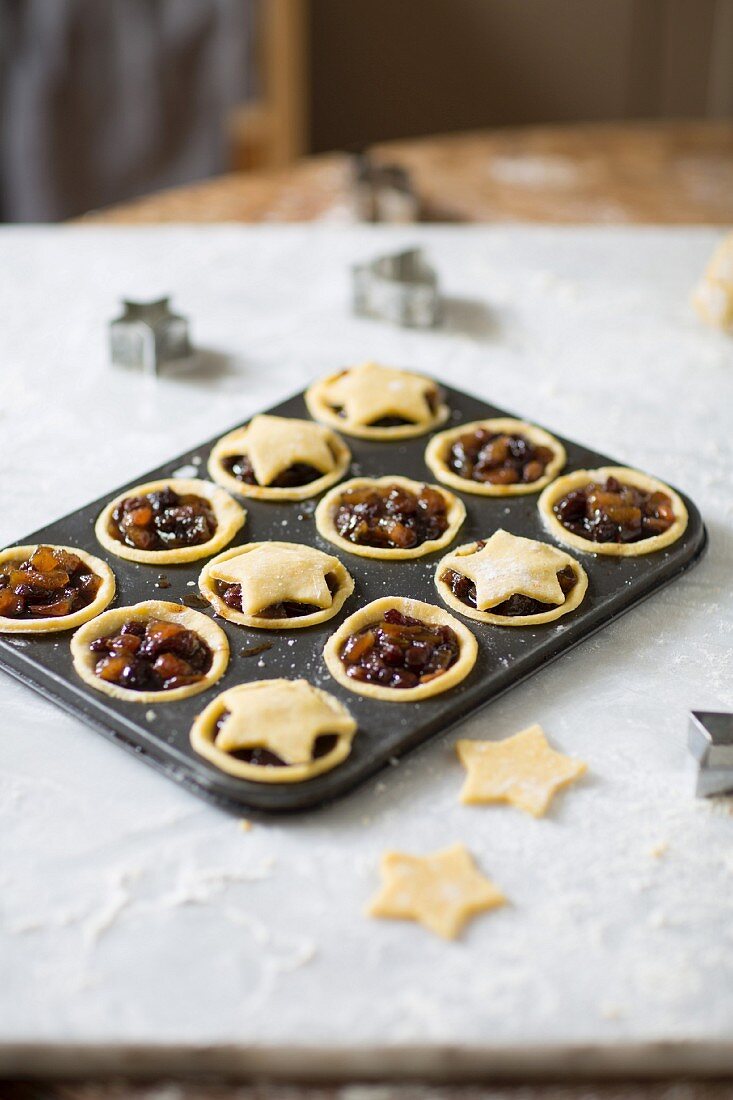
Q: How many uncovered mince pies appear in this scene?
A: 7